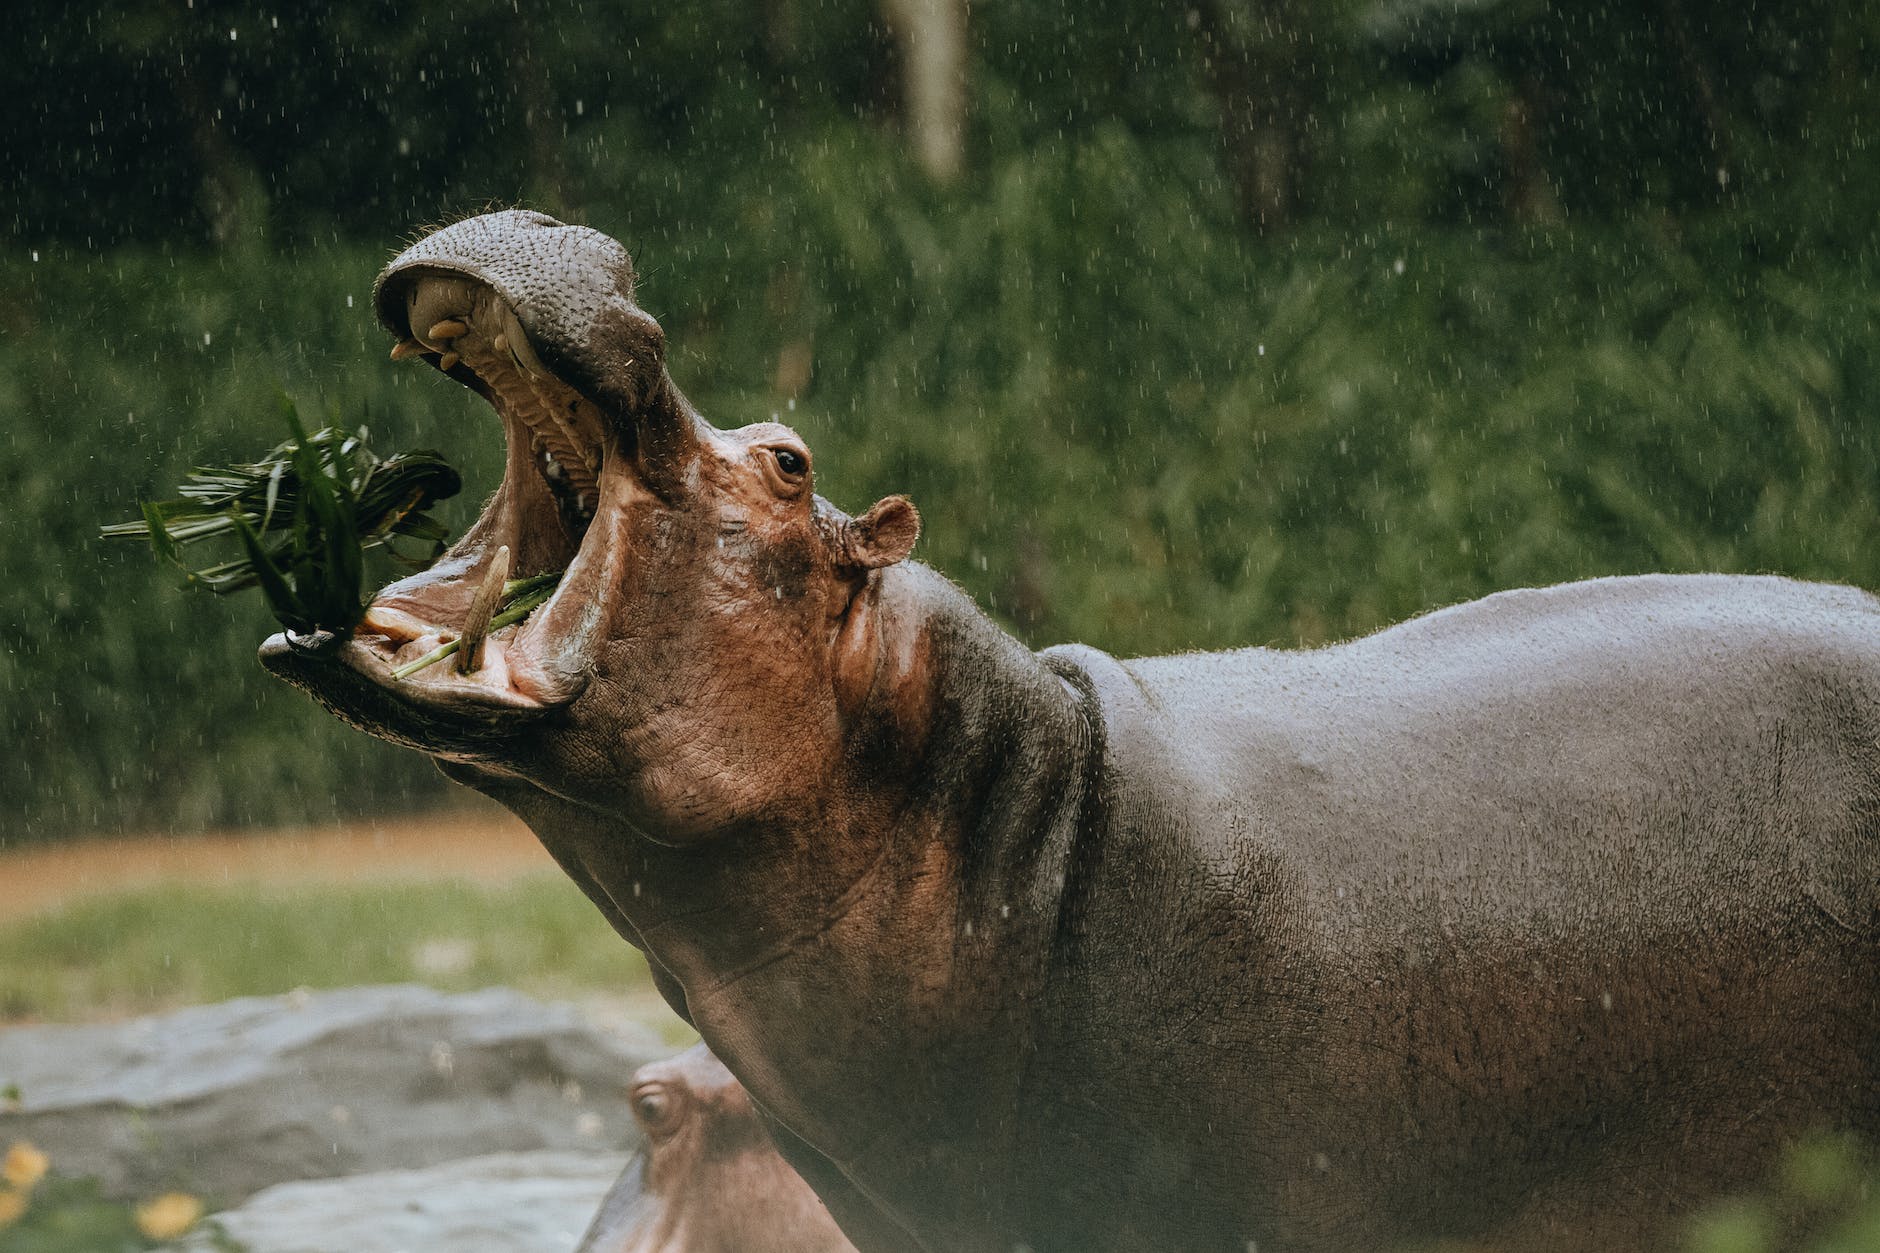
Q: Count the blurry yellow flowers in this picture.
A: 3